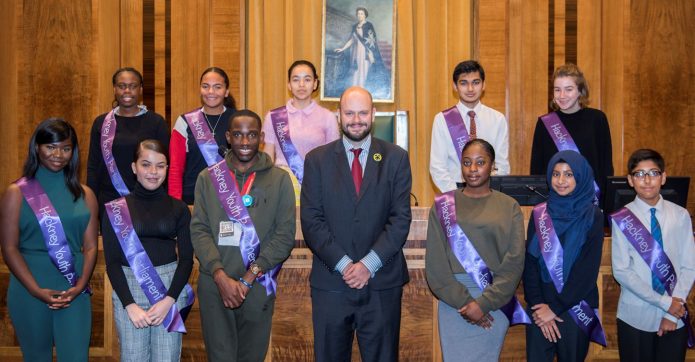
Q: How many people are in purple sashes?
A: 11